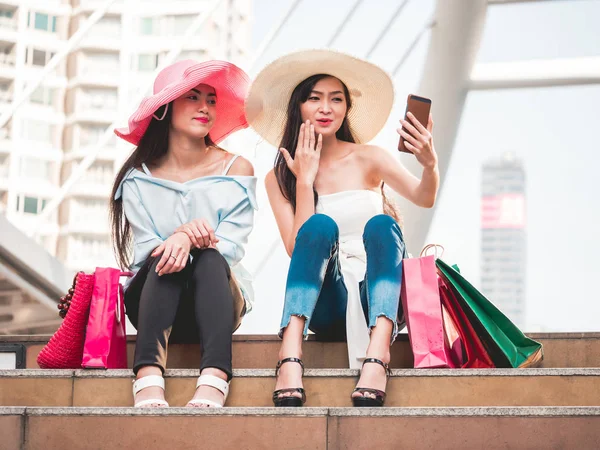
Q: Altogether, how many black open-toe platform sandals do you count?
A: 2